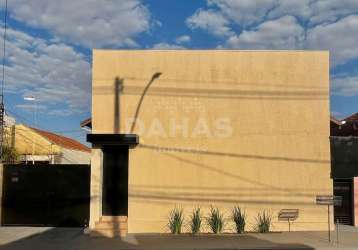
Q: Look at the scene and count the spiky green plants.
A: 5